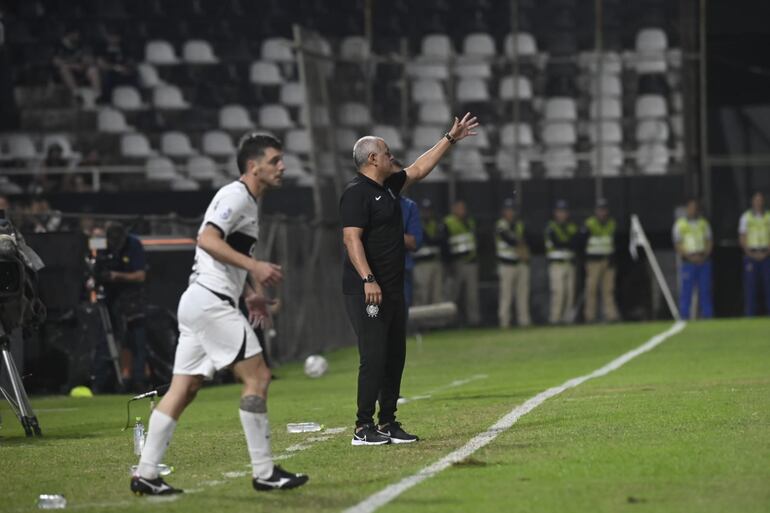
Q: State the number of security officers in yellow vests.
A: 7